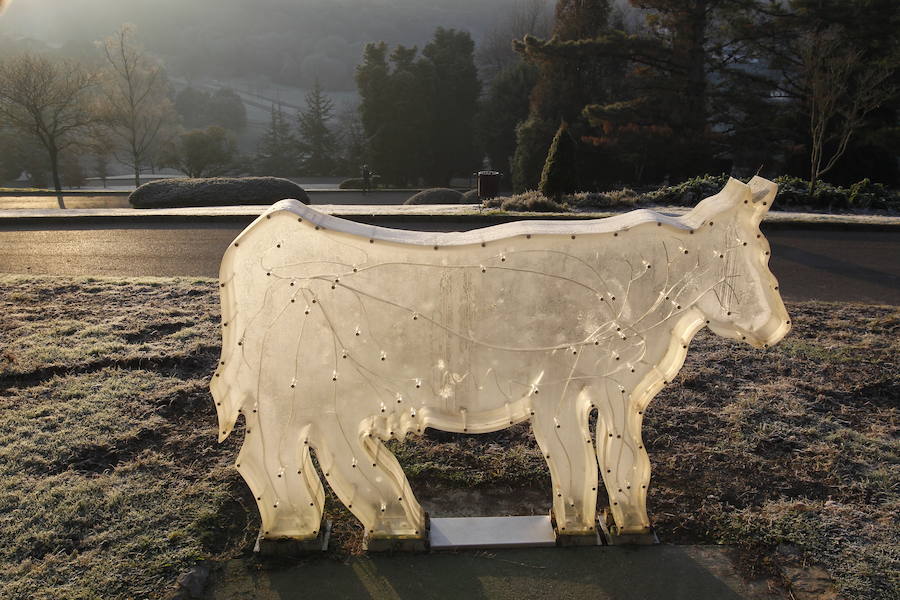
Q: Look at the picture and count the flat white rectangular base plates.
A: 1